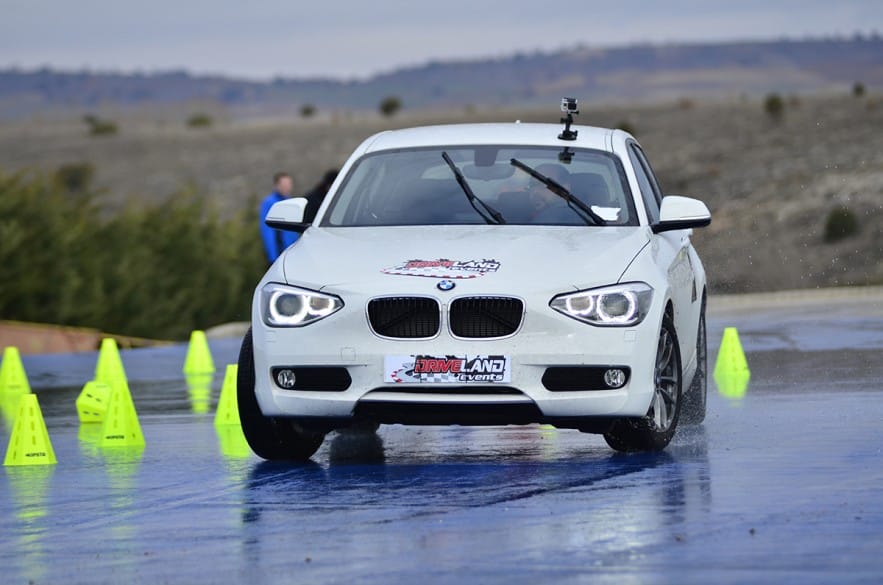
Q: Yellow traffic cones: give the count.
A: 8